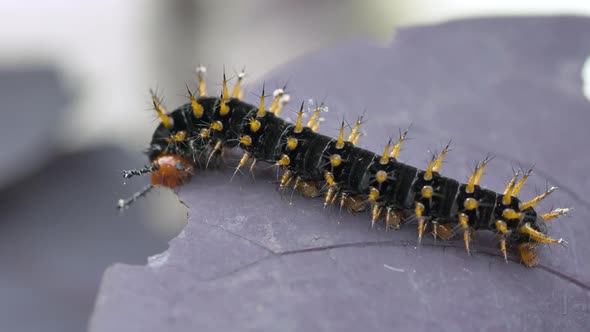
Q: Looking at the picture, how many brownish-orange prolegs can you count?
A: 5